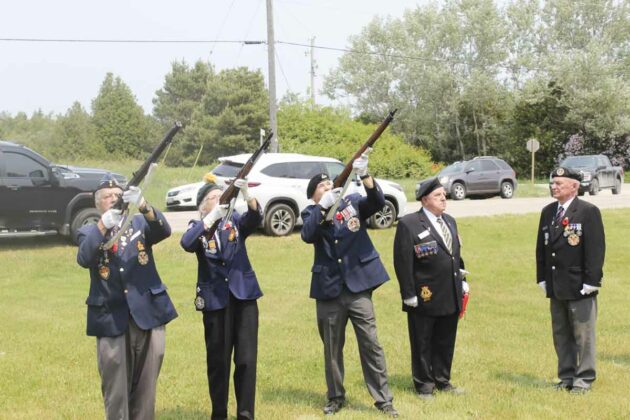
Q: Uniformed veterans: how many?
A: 5